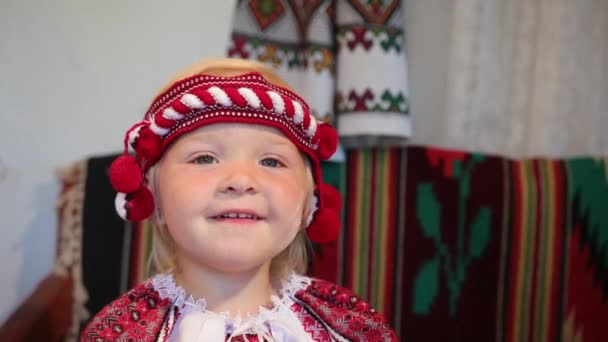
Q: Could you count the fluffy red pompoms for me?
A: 6